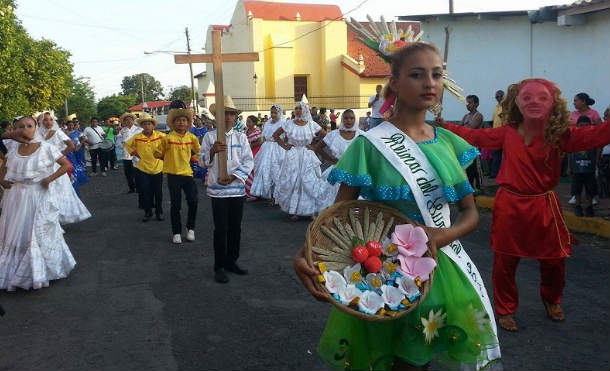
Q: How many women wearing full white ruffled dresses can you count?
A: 5